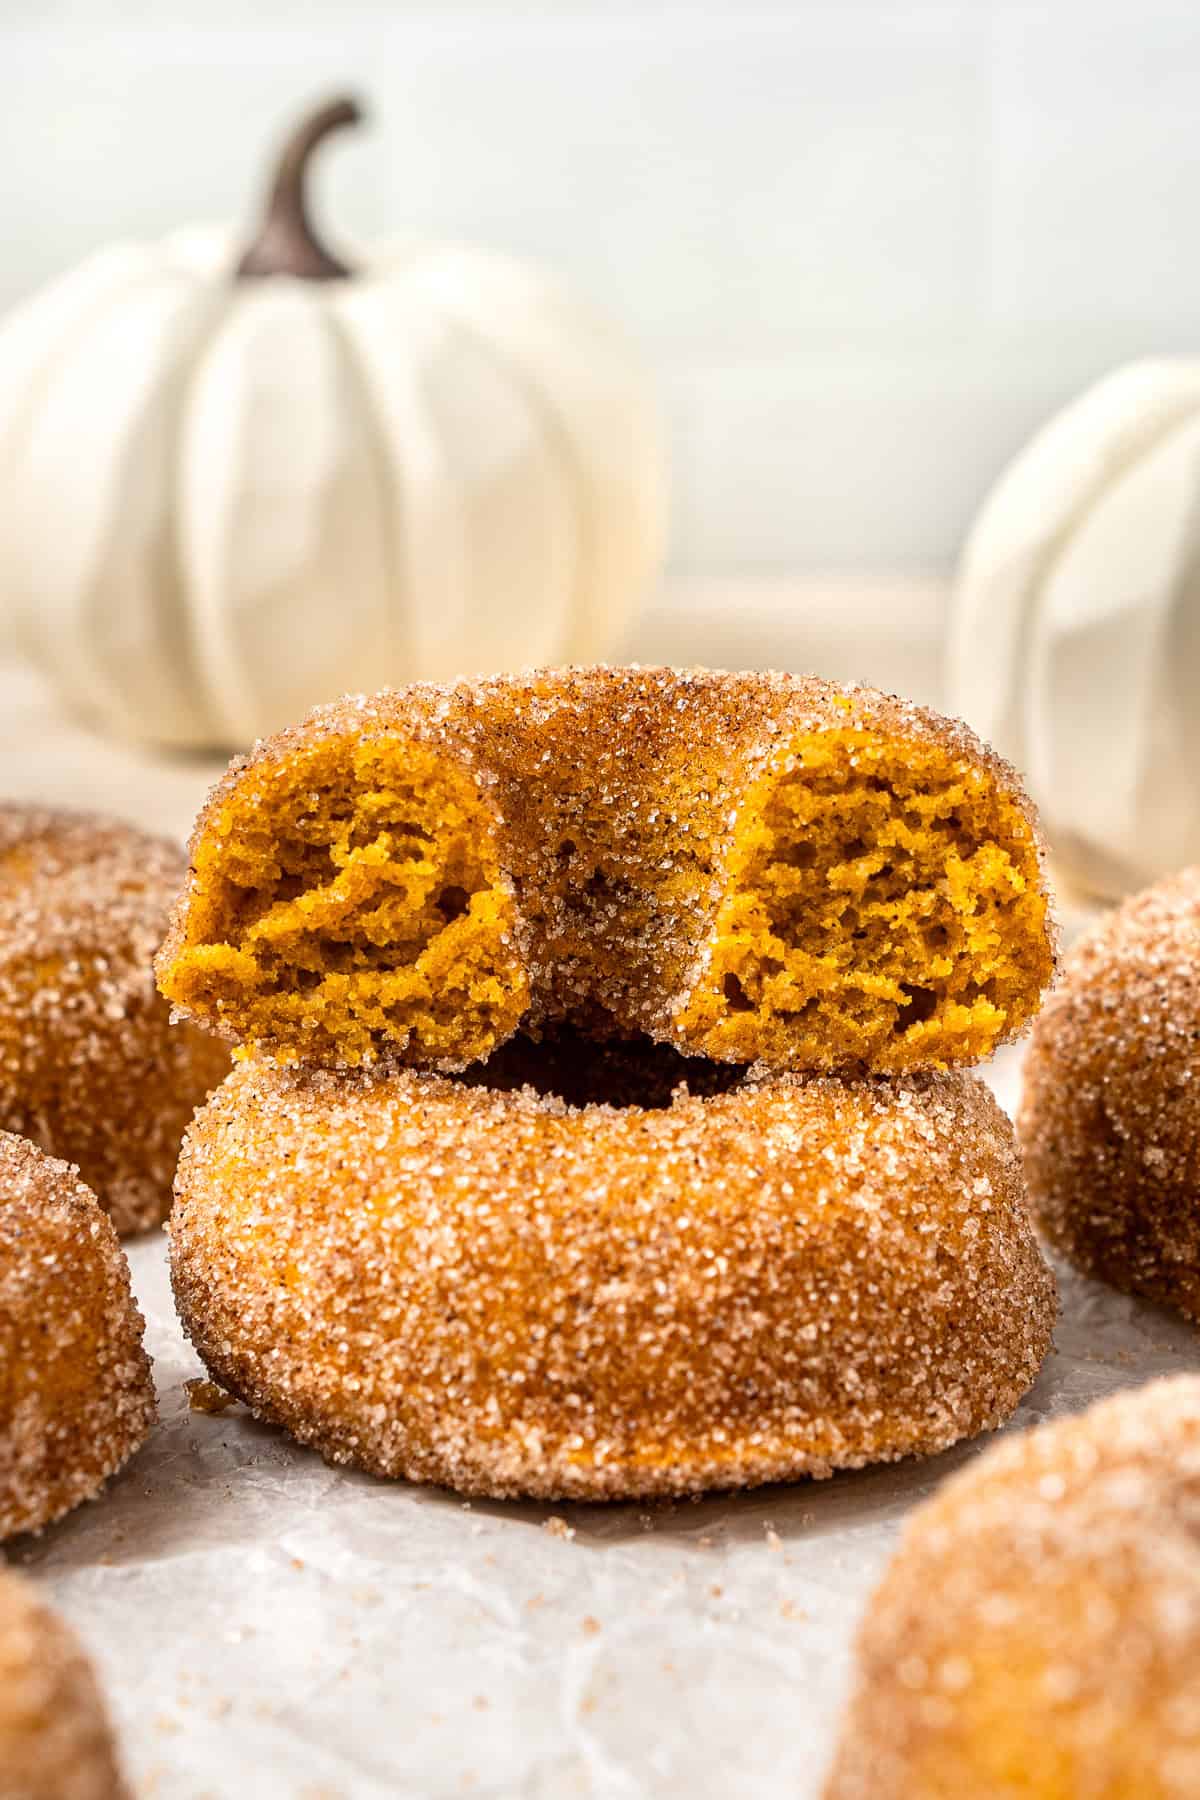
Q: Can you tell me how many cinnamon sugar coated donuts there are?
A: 7